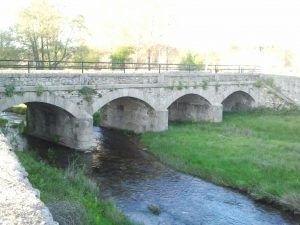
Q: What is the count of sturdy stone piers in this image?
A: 3